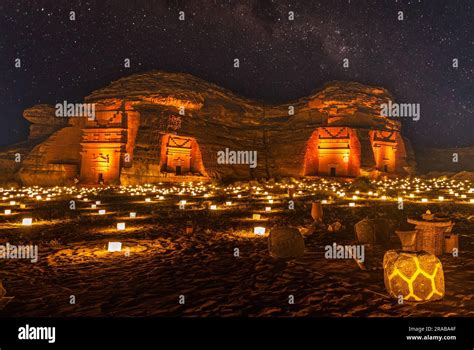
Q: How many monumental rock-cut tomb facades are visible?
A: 4